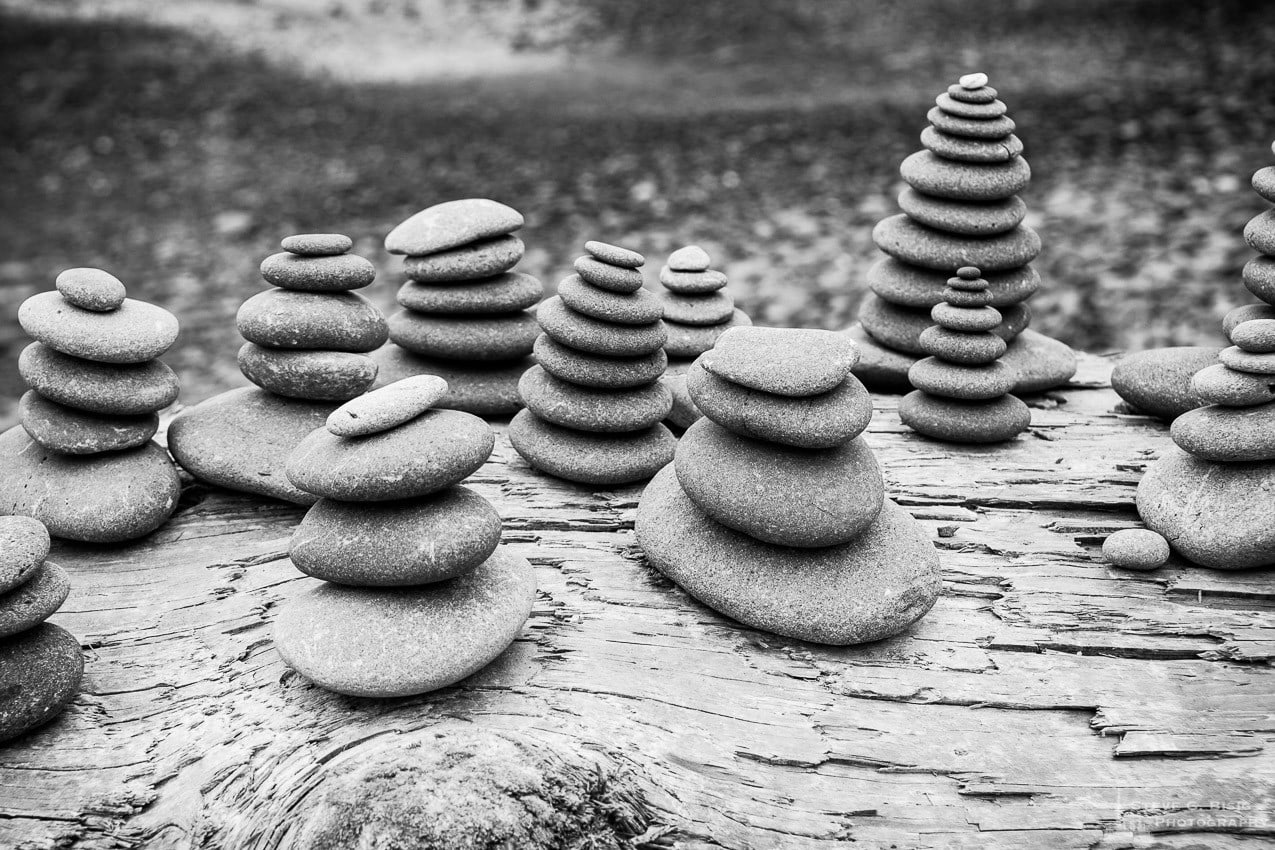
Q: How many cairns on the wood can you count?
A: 12